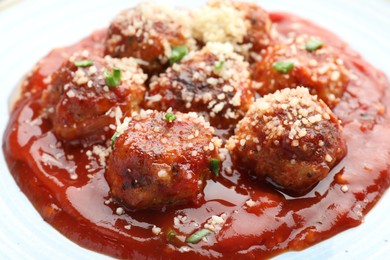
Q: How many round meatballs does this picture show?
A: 7